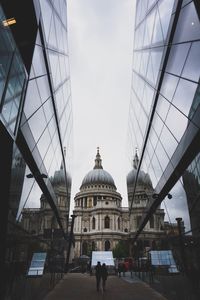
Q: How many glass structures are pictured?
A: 2